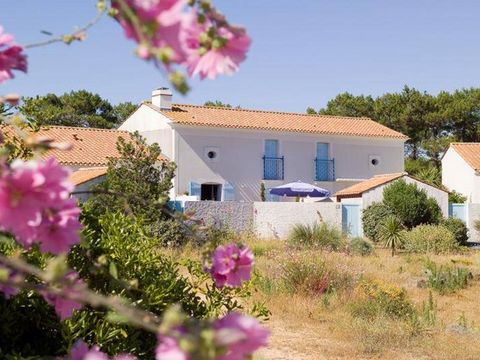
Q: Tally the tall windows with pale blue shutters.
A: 2